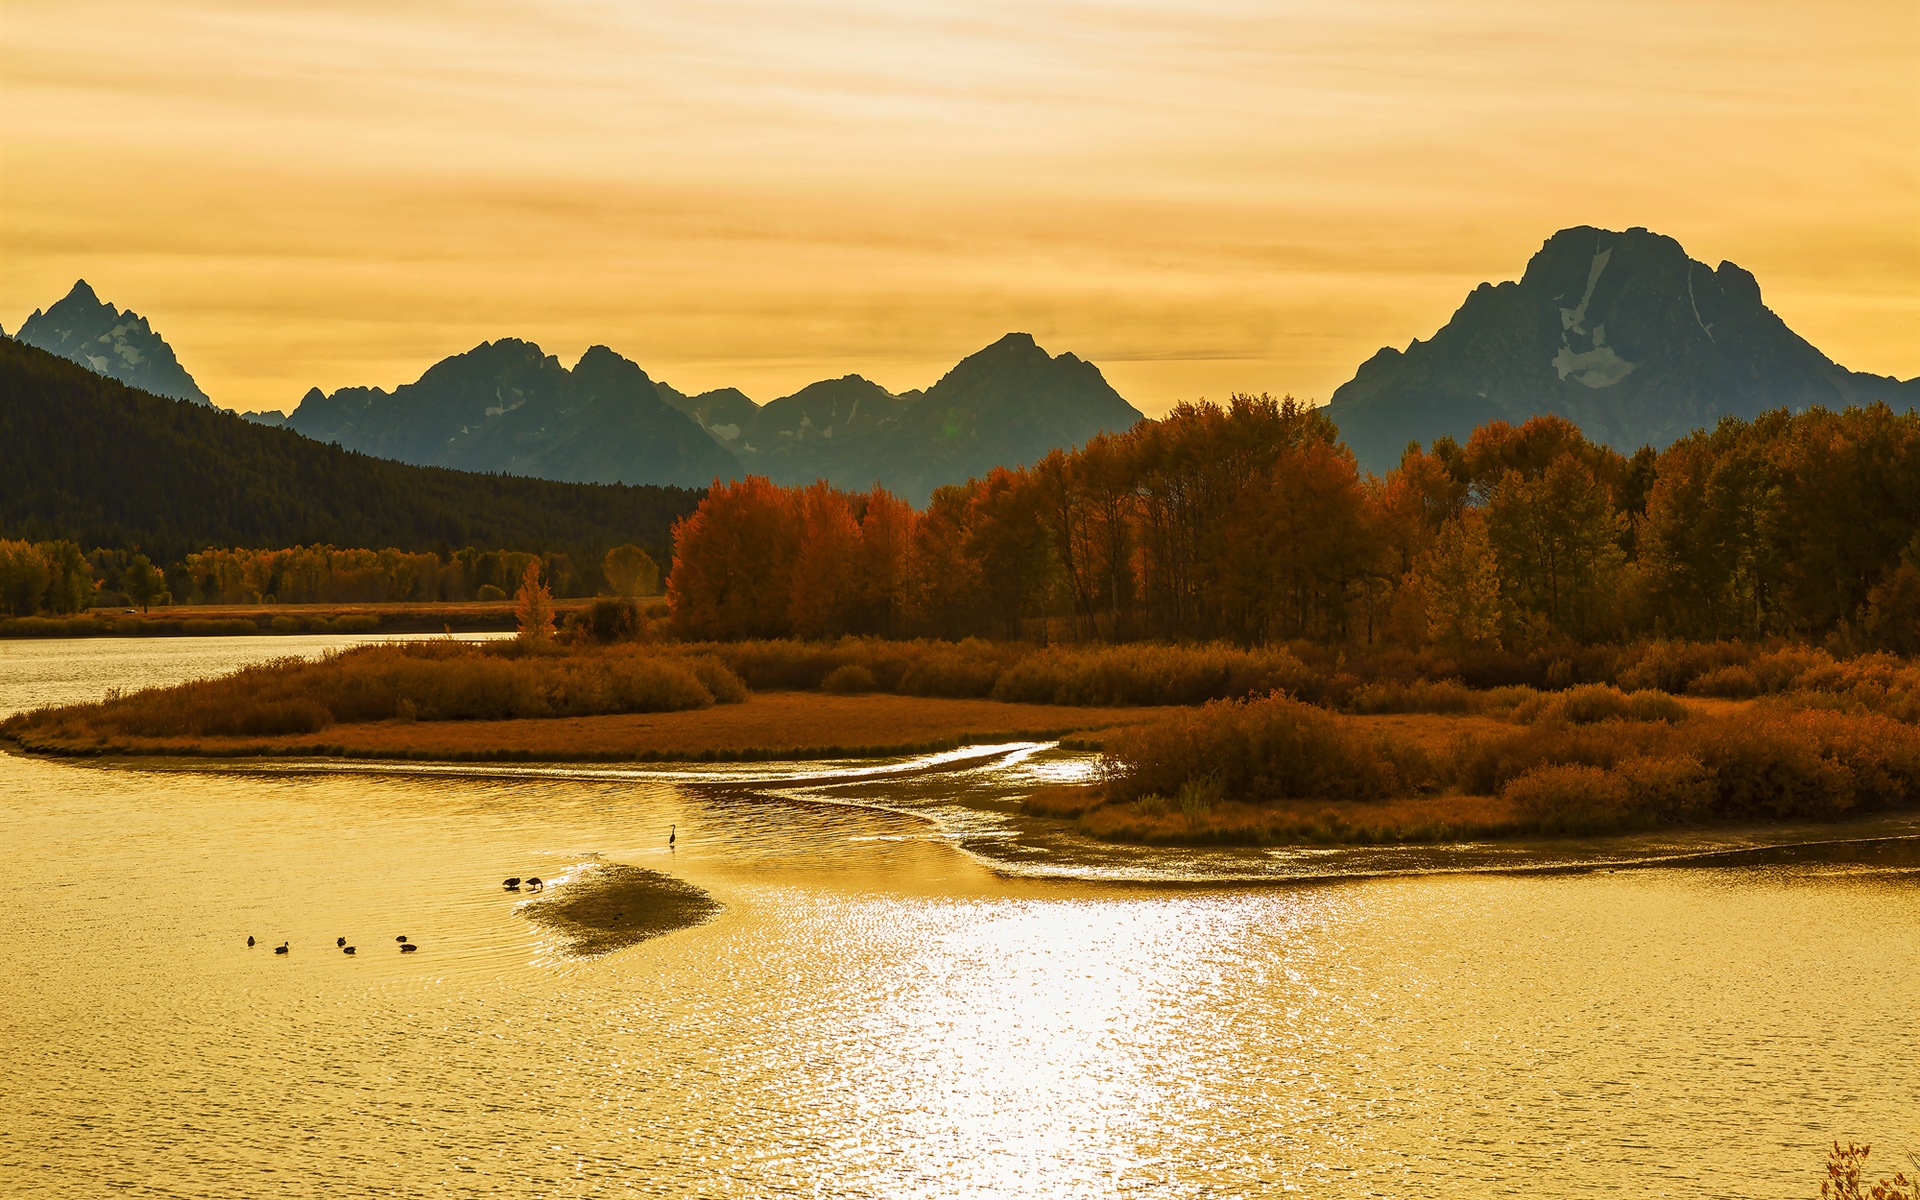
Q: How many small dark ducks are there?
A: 8